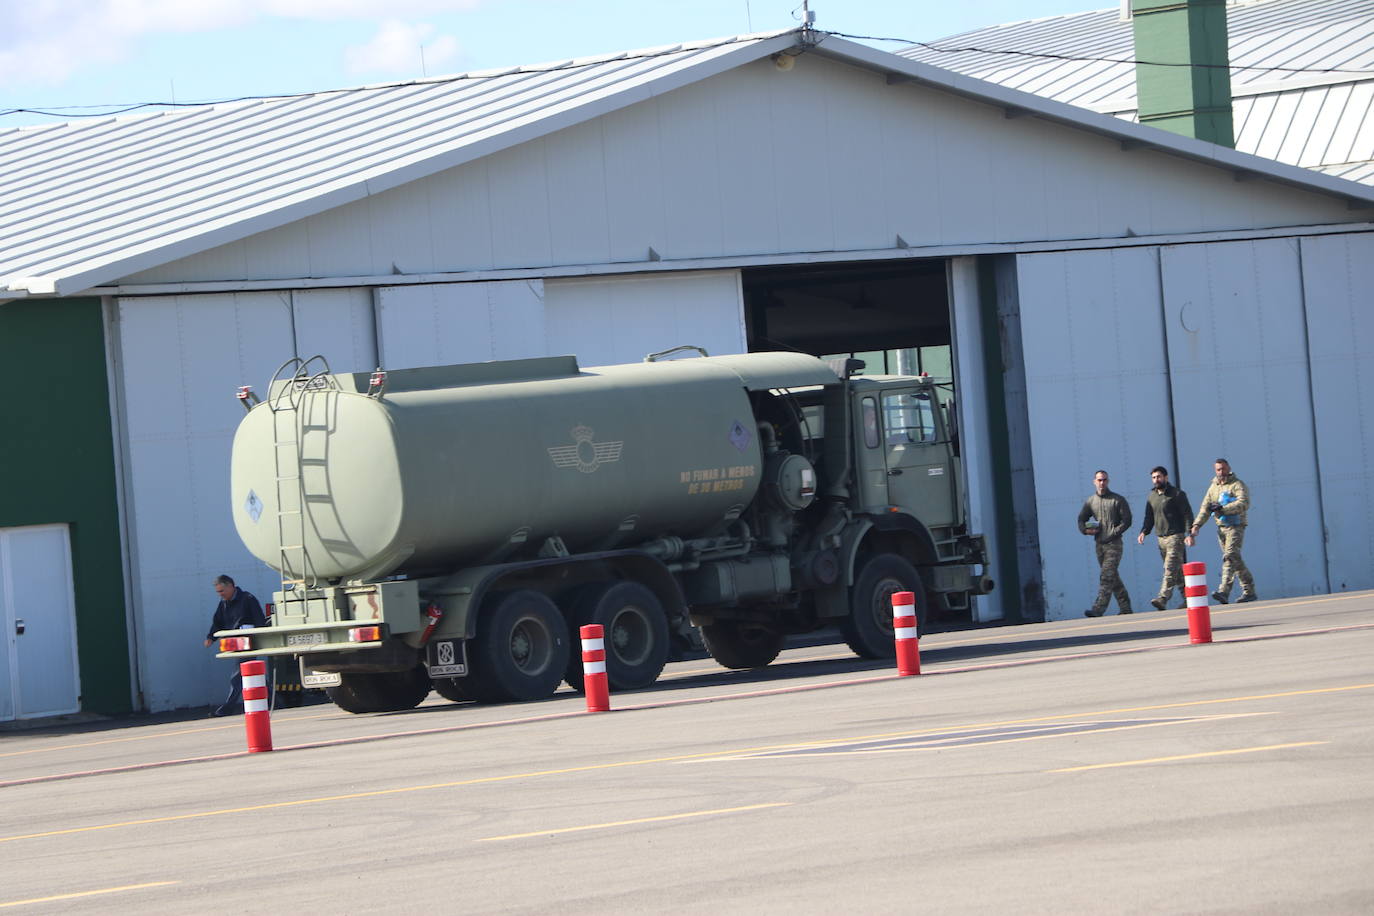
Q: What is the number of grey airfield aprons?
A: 1